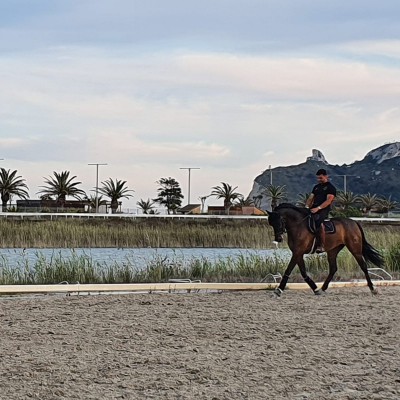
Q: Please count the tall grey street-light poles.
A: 4